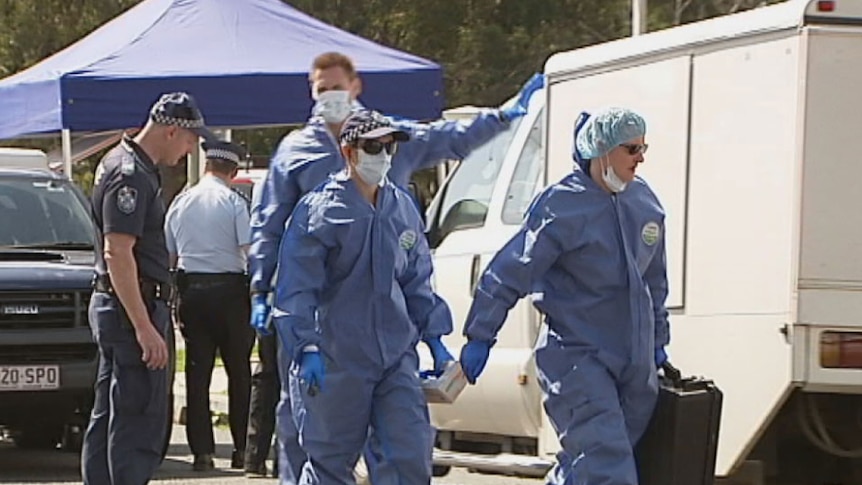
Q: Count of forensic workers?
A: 3